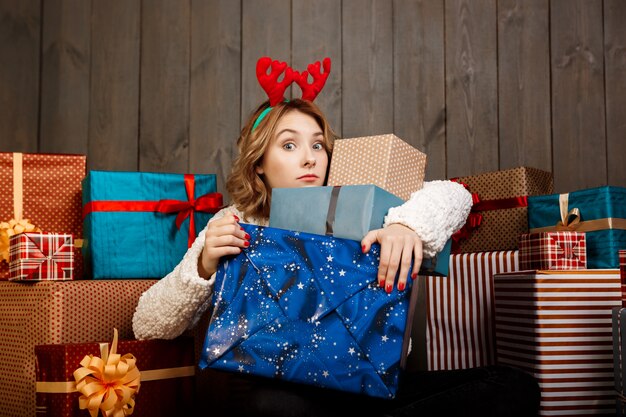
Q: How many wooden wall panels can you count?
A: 13